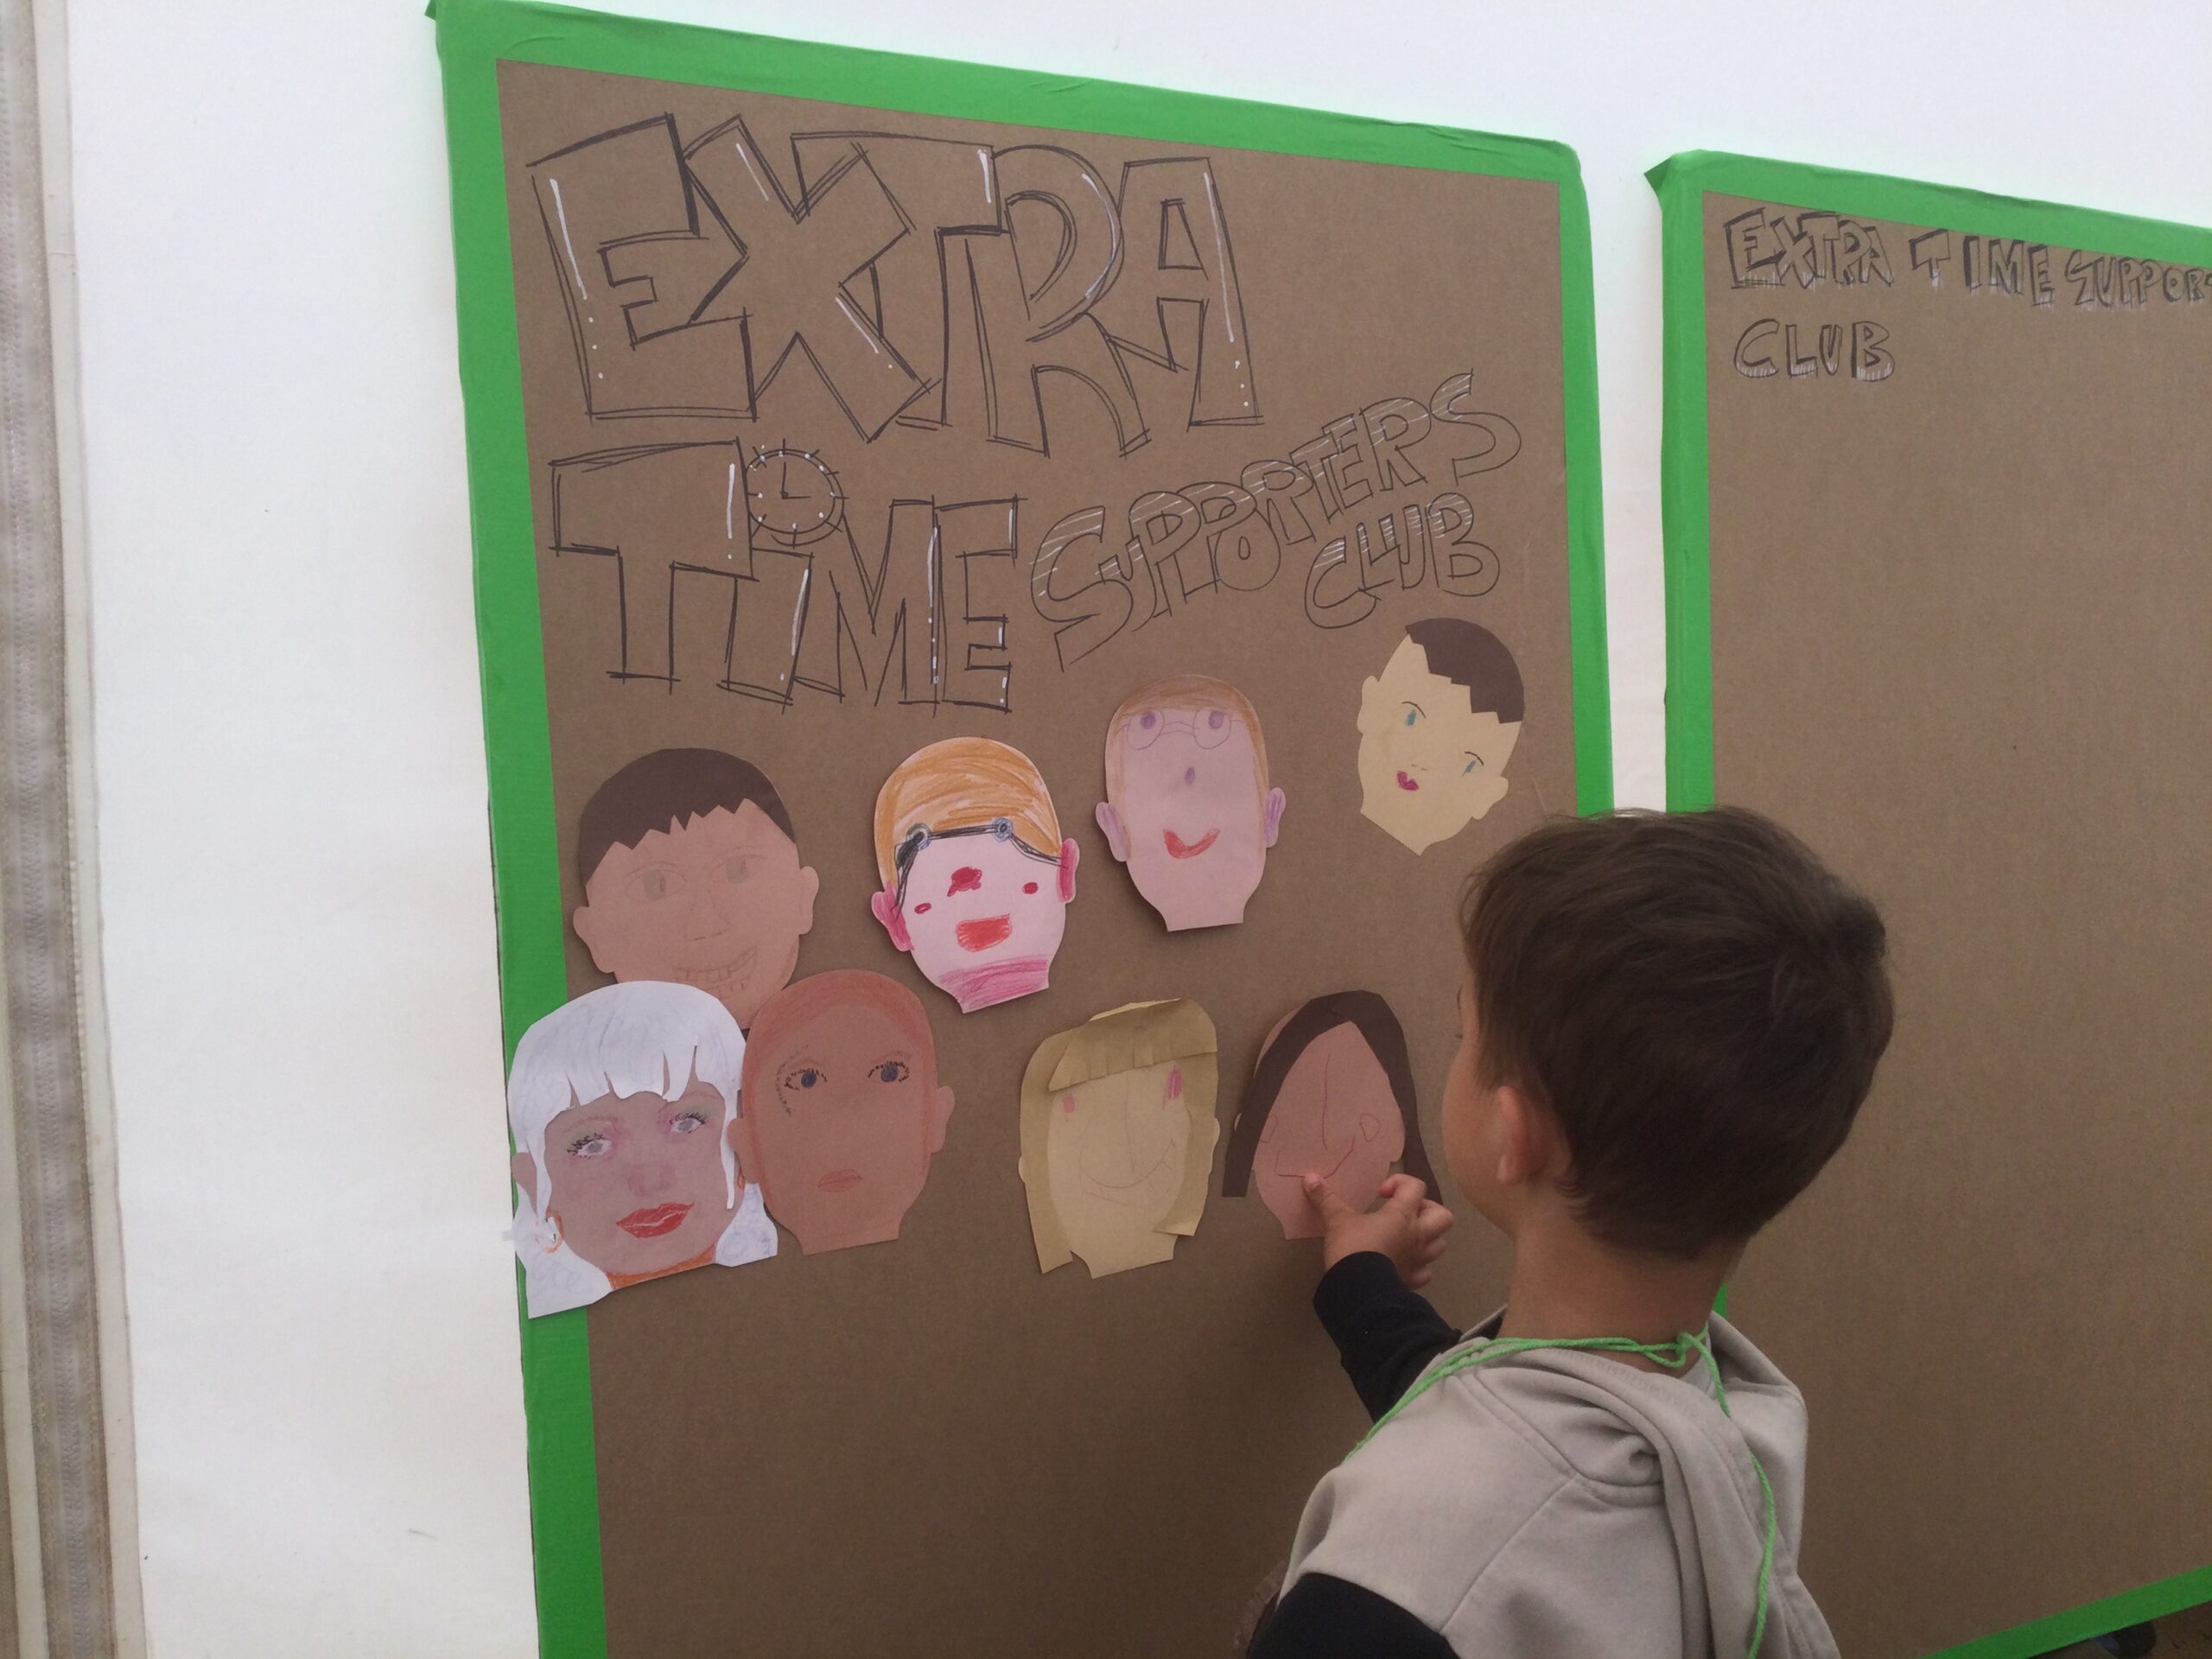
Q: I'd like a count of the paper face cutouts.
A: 8